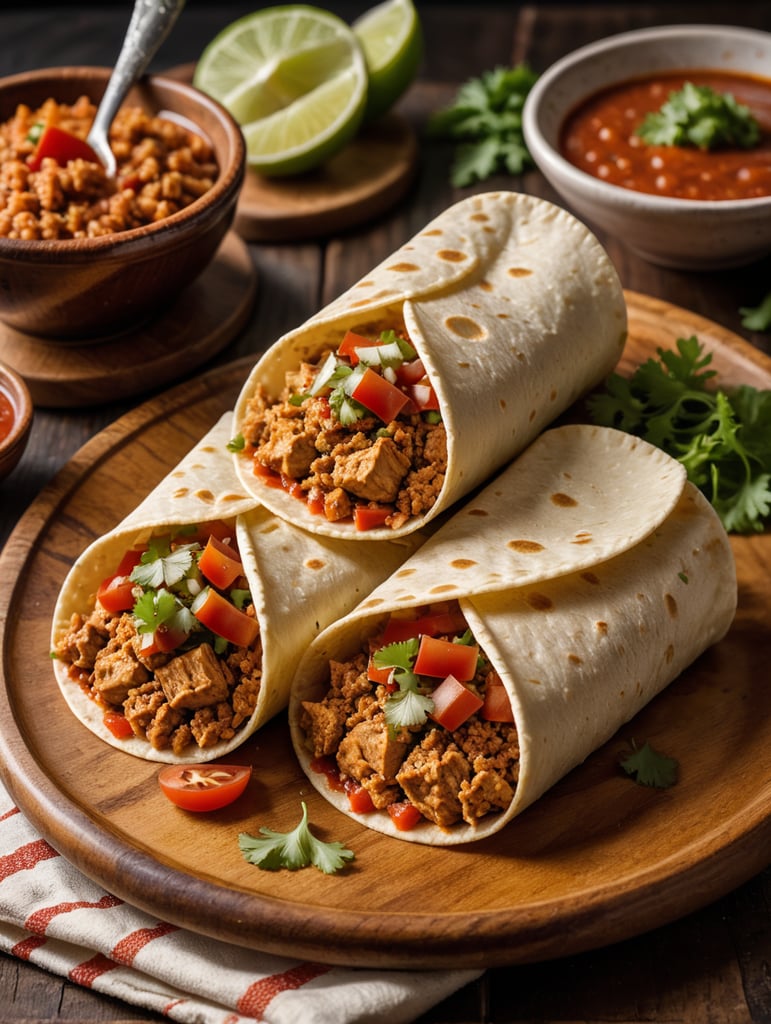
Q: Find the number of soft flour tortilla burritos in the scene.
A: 3